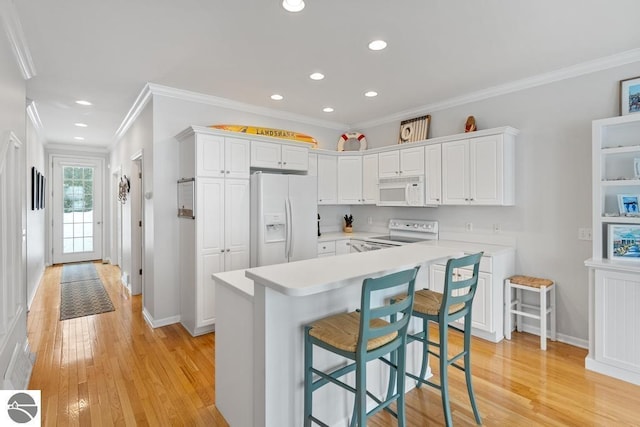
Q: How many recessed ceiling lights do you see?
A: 9